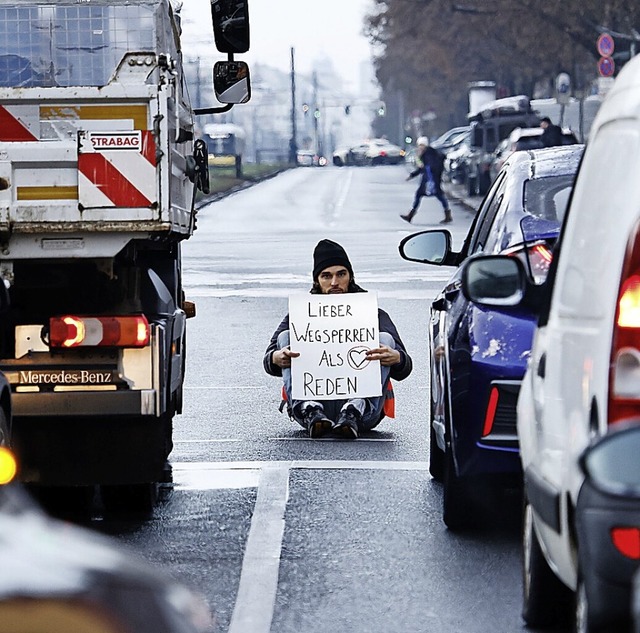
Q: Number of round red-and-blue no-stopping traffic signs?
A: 2